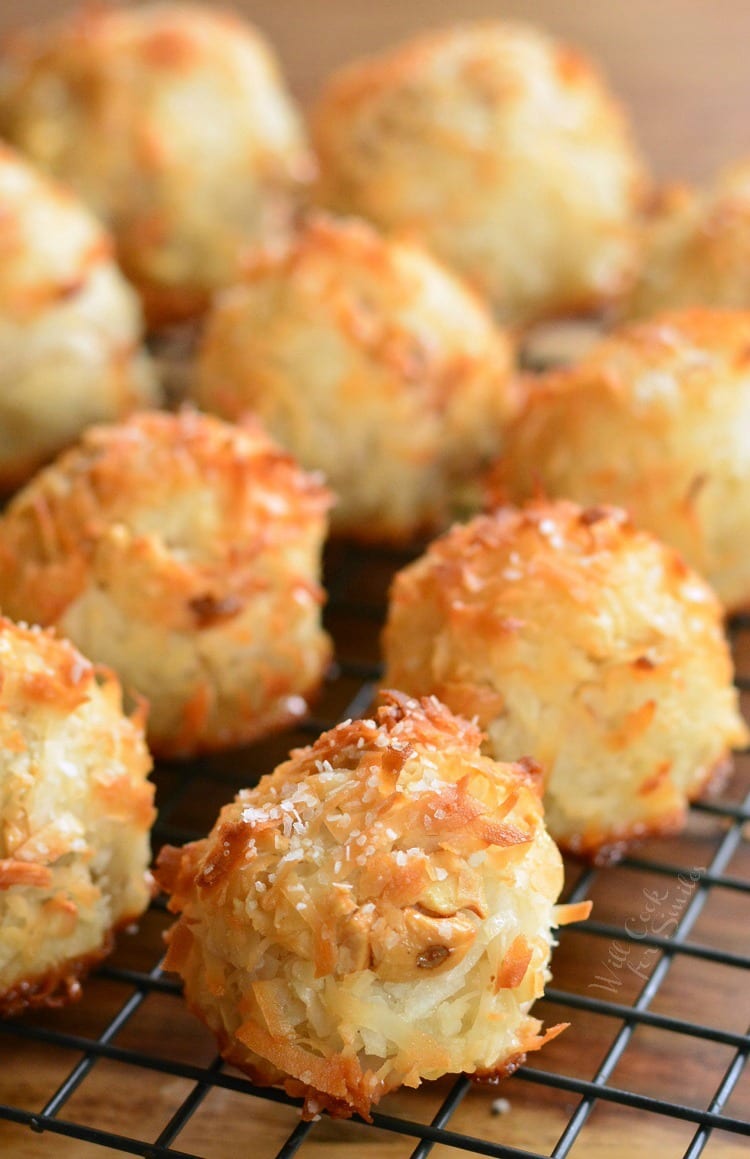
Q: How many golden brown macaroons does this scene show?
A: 10